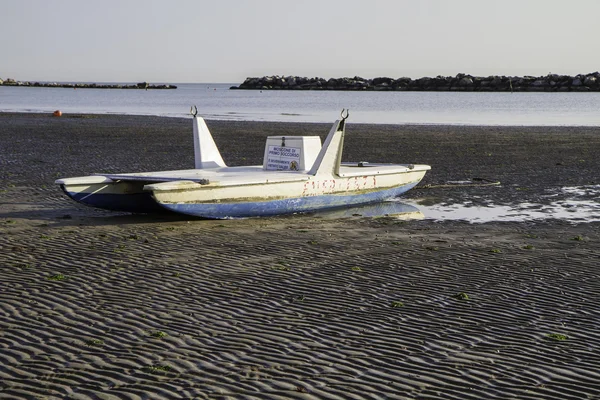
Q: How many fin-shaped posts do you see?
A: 2